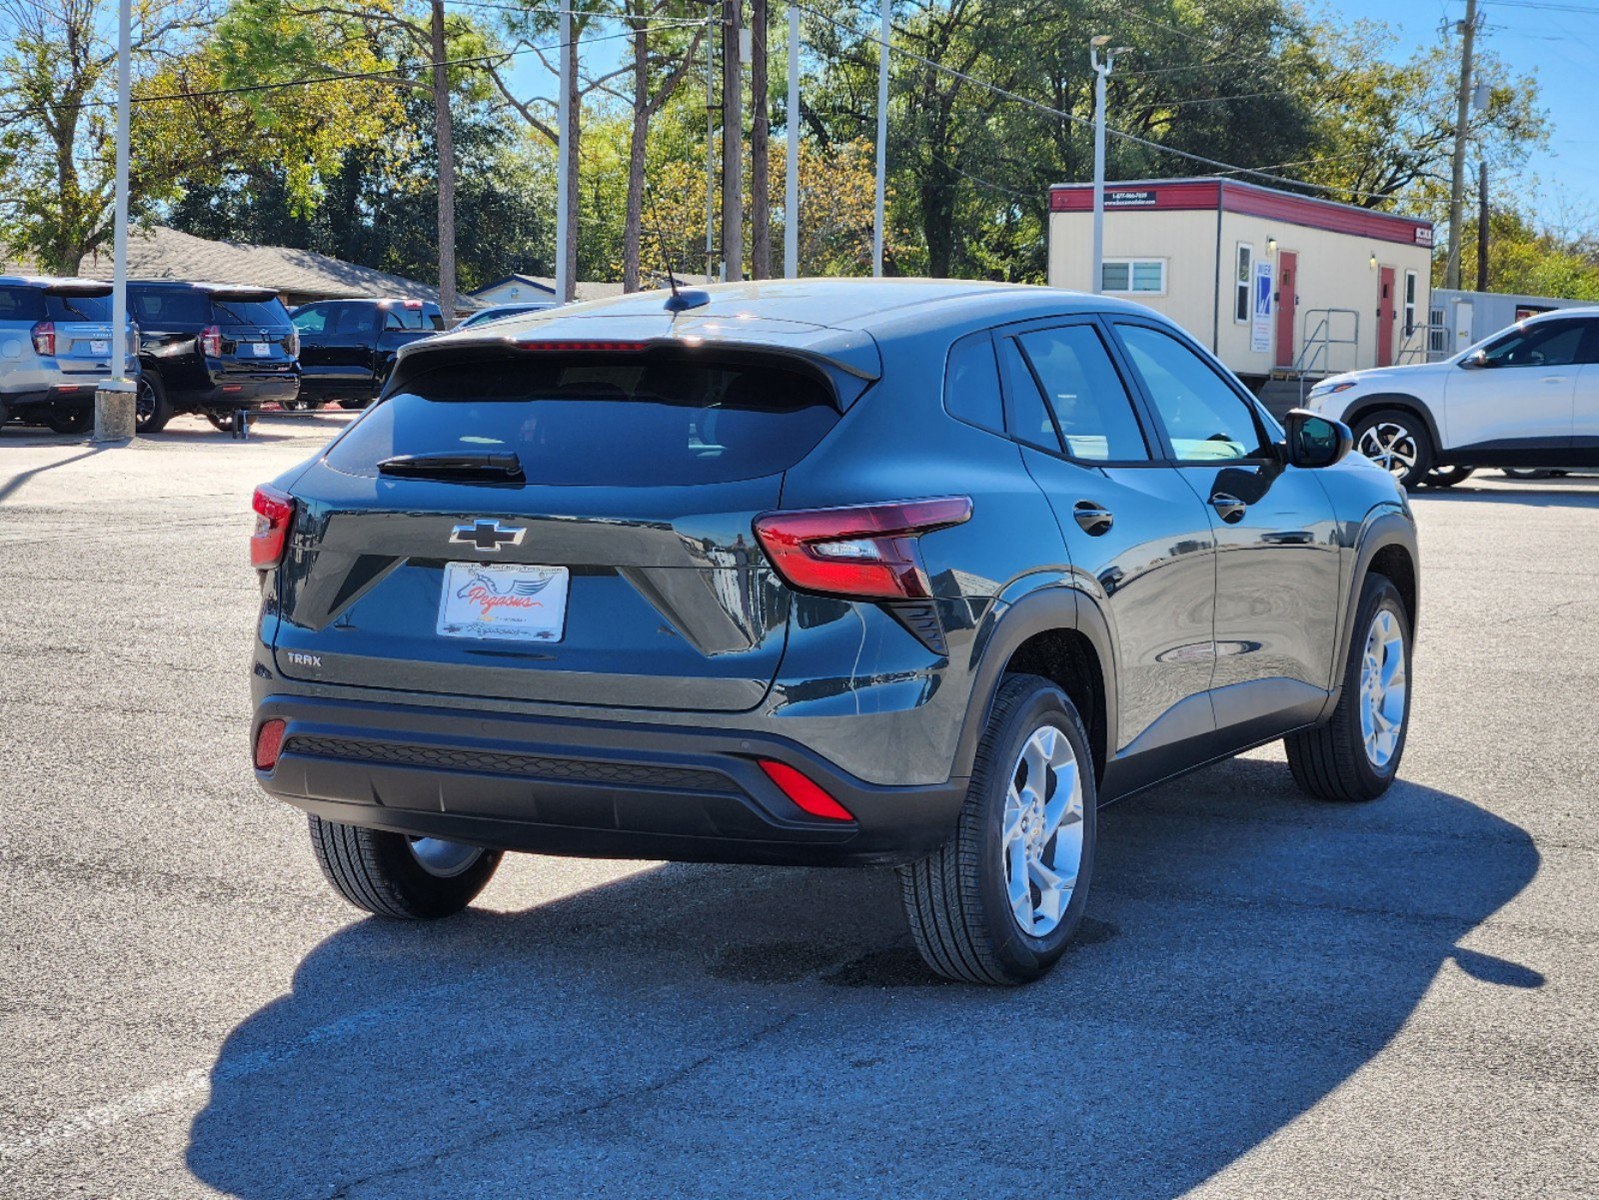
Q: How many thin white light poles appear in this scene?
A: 5